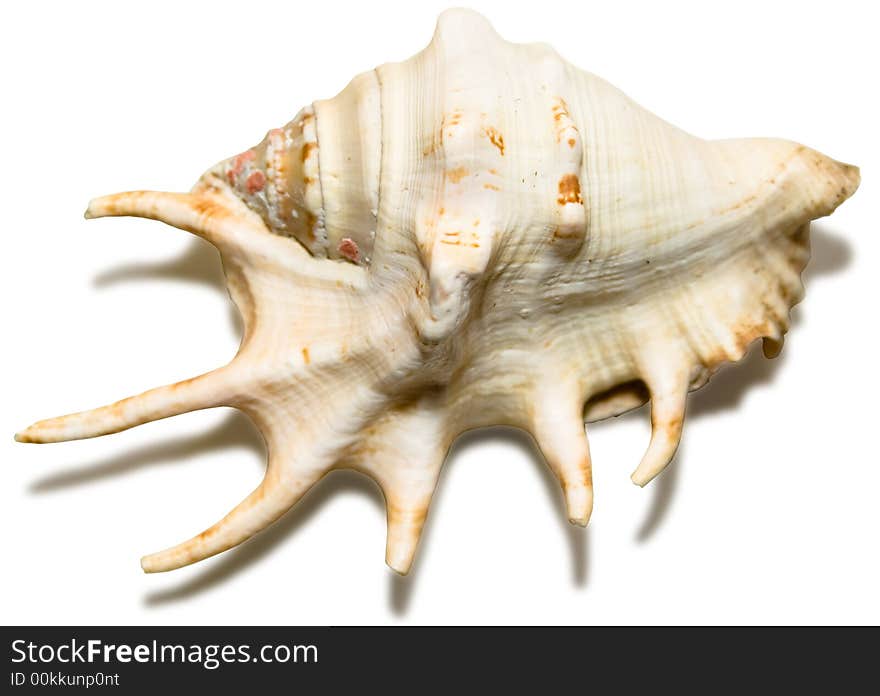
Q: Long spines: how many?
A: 6